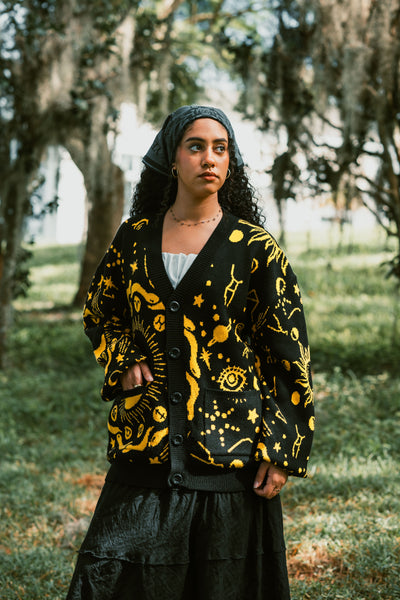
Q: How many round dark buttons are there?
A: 5